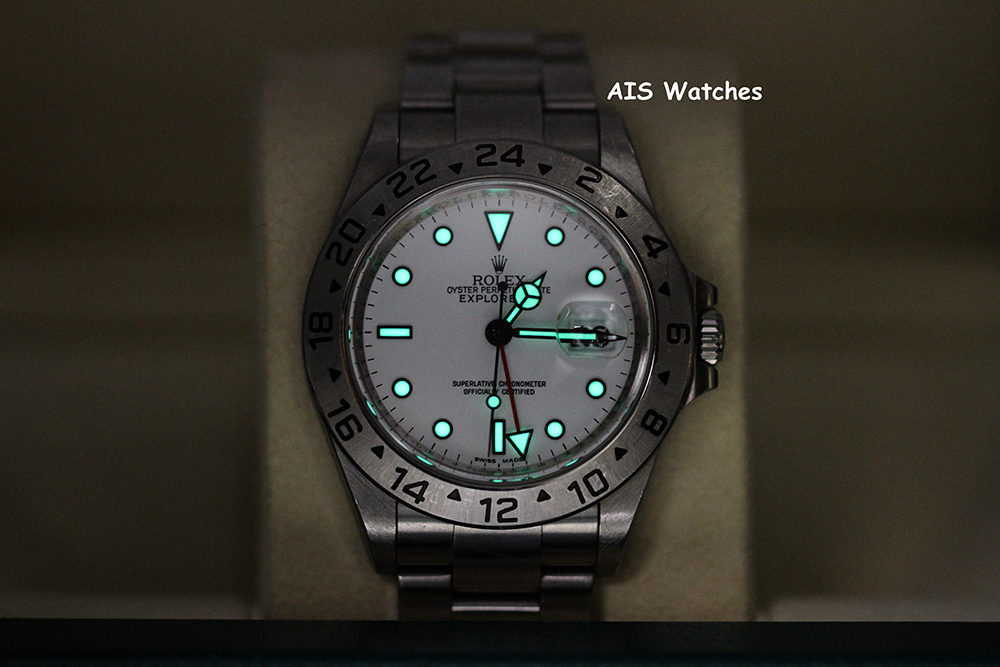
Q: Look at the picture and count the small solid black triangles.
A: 12